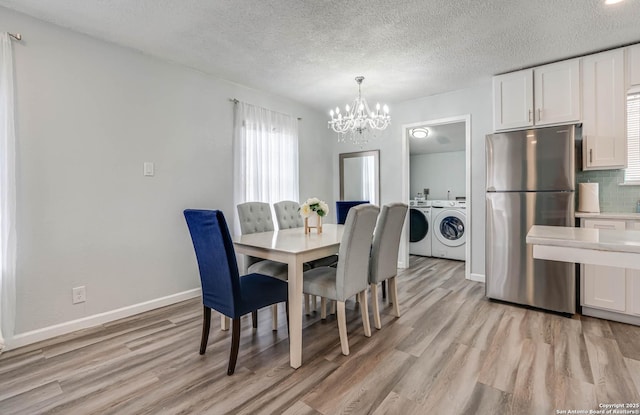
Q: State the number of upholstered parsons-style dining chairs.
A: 6